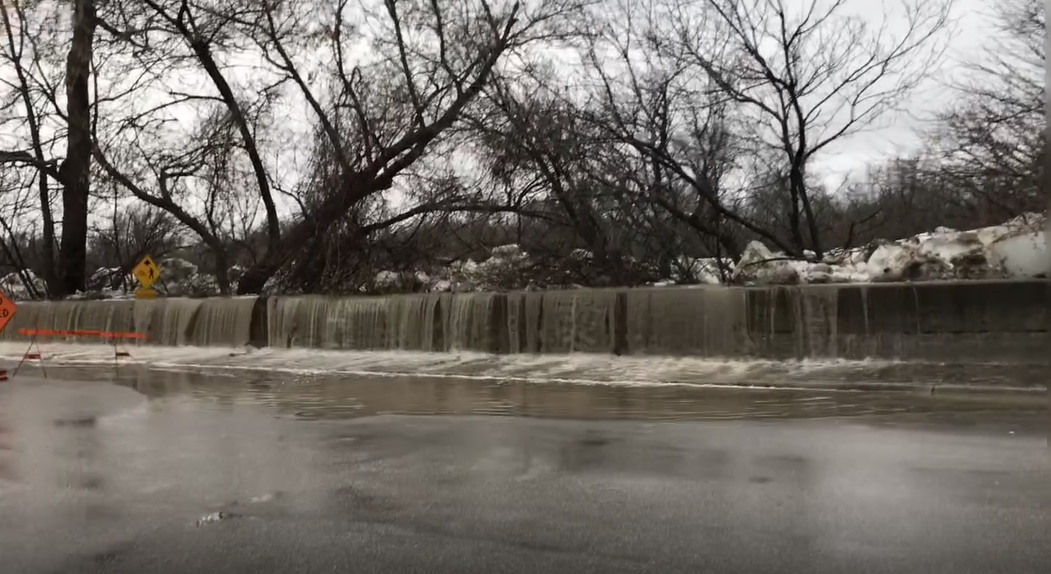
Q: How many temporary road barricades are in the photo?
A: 1